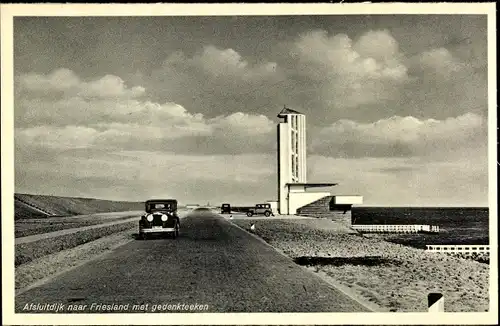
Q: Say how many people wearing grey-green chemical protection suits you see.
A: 0